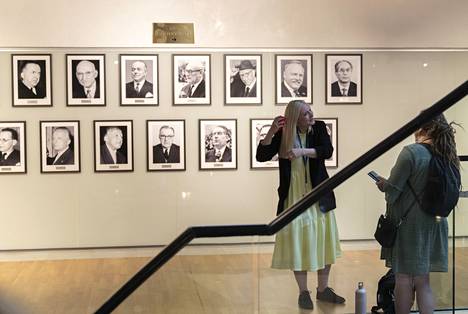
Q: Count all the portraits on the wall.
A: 14